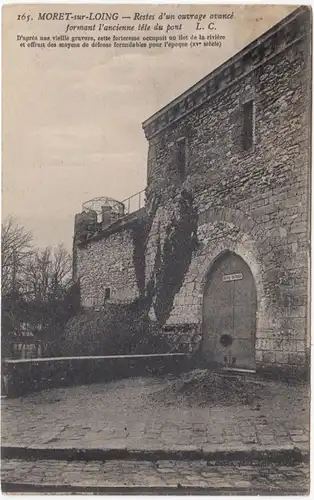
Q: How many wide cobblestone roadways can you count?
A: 1